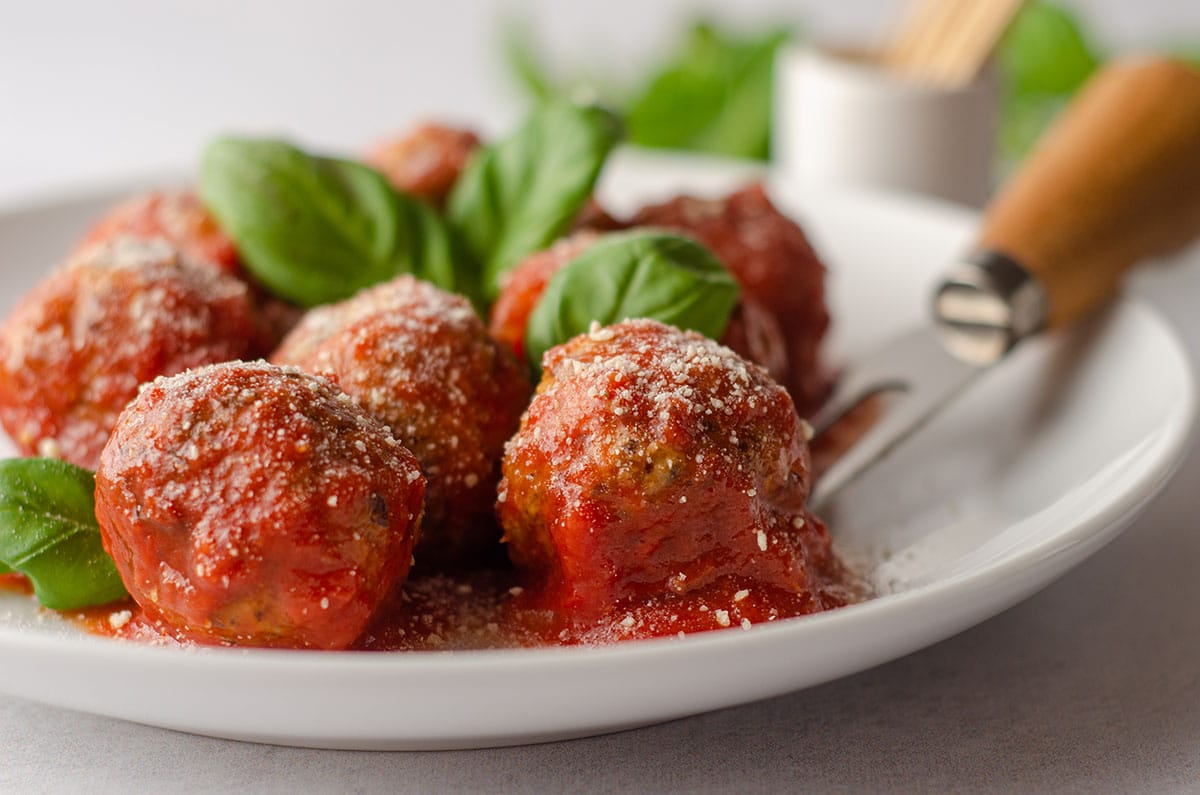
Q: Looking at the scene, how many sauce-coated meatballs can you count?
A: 8